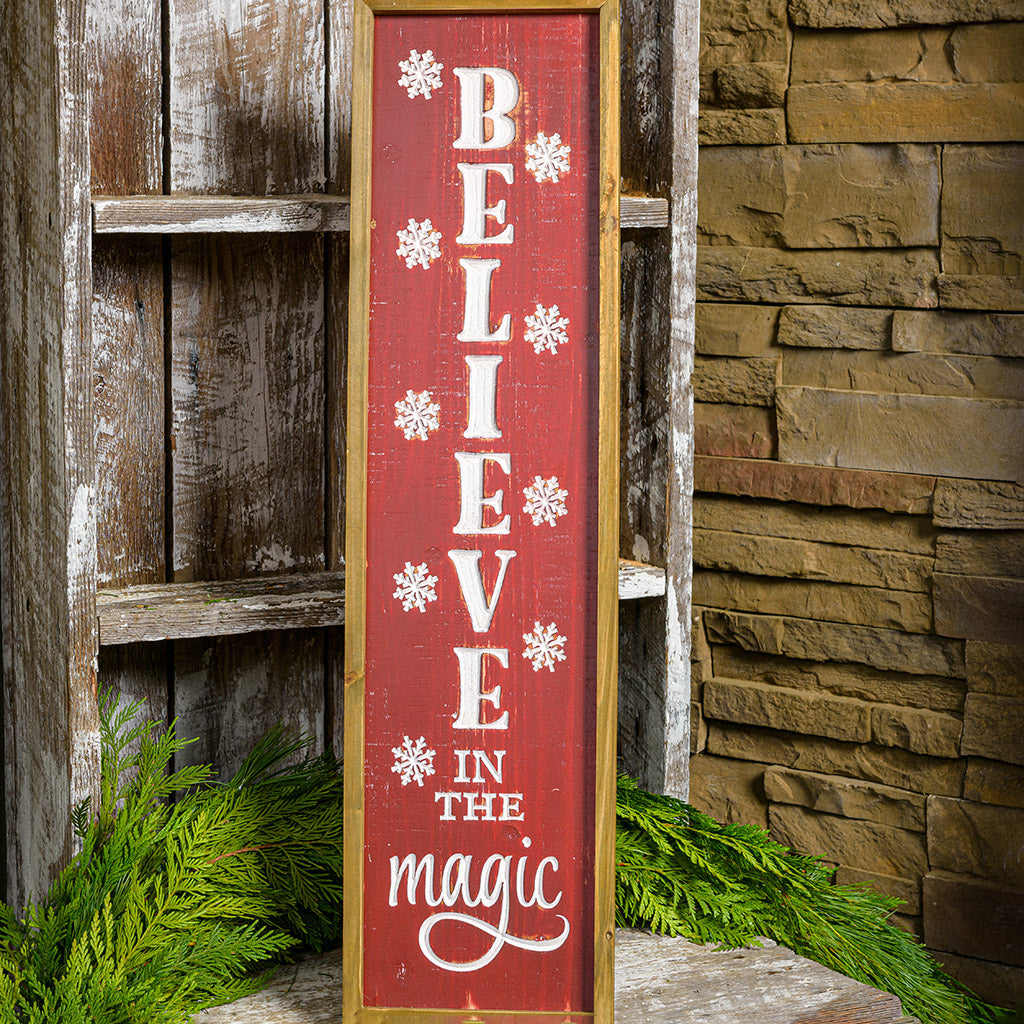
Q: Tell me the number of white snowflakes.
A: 9